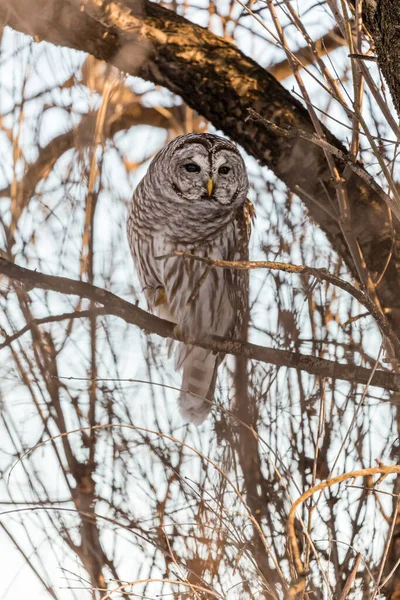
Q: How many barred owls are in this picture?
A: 1